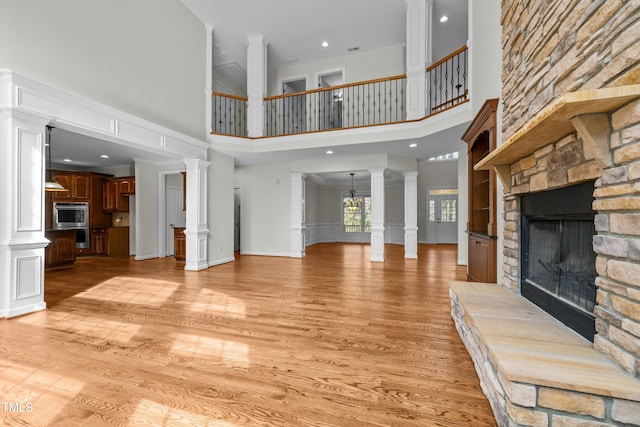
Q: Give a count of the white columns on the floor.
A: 5